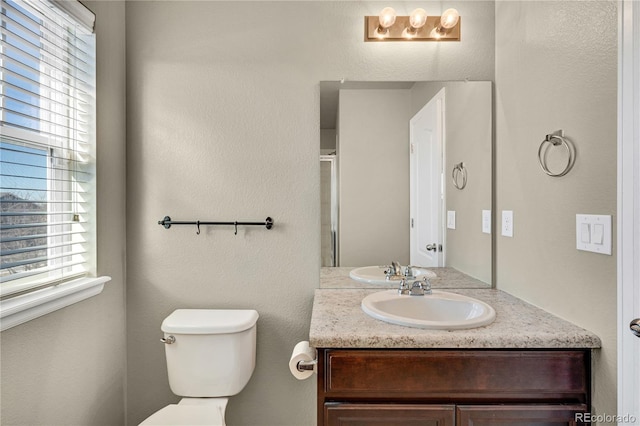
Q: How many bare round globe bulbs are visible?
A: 3